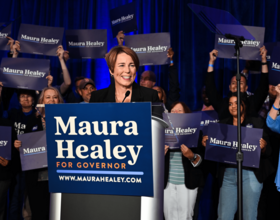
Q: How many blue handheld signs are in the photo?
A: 14